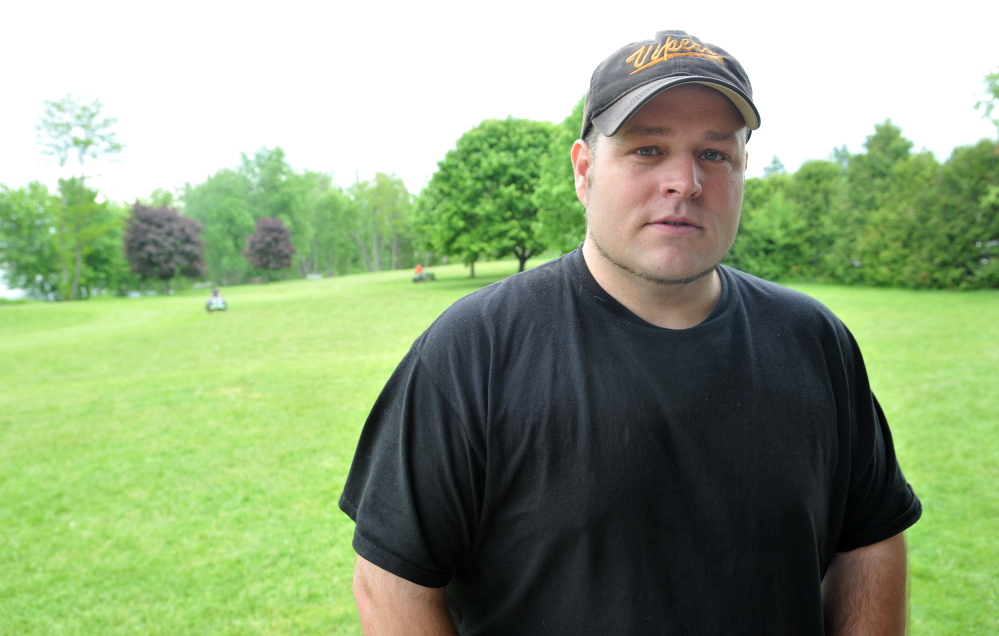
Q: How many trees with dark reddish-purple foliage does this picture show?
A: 2